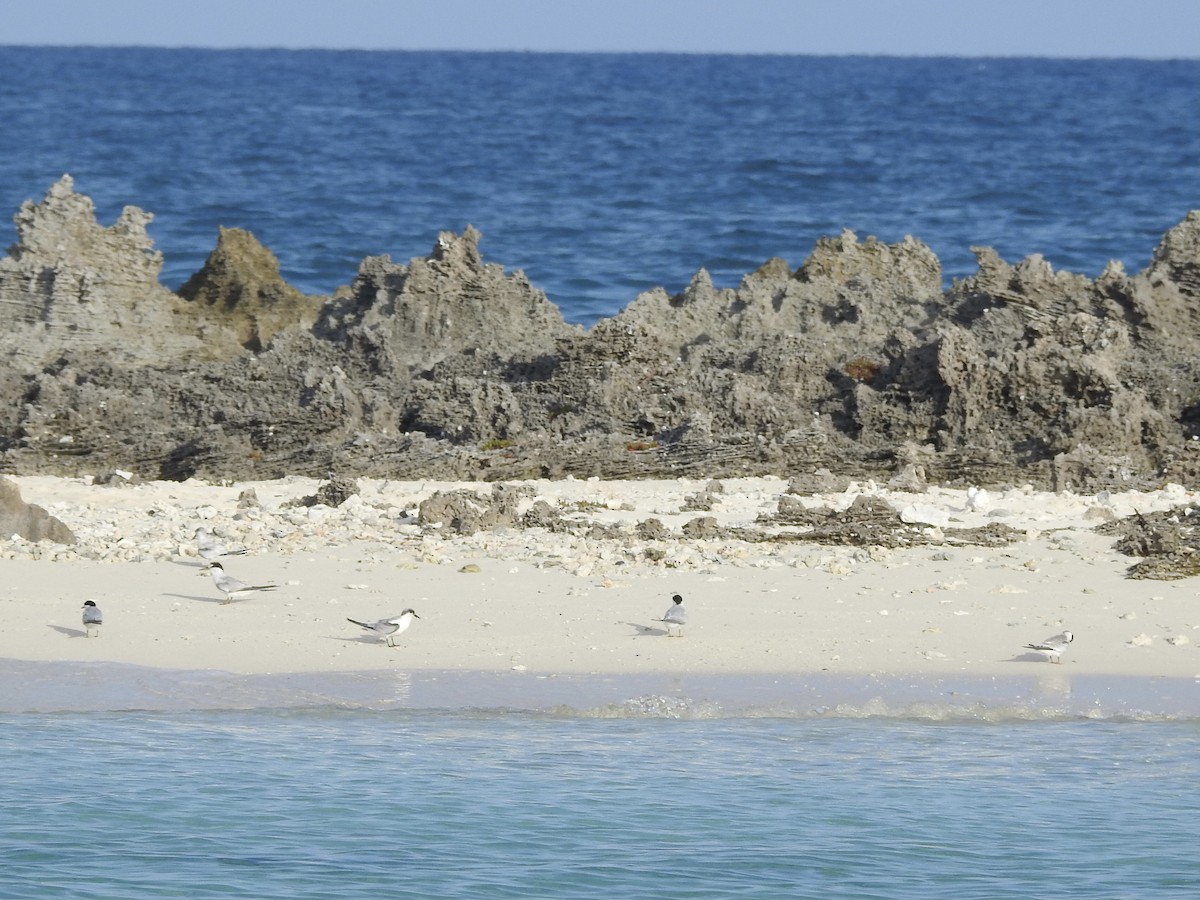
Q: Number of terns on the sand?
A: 6